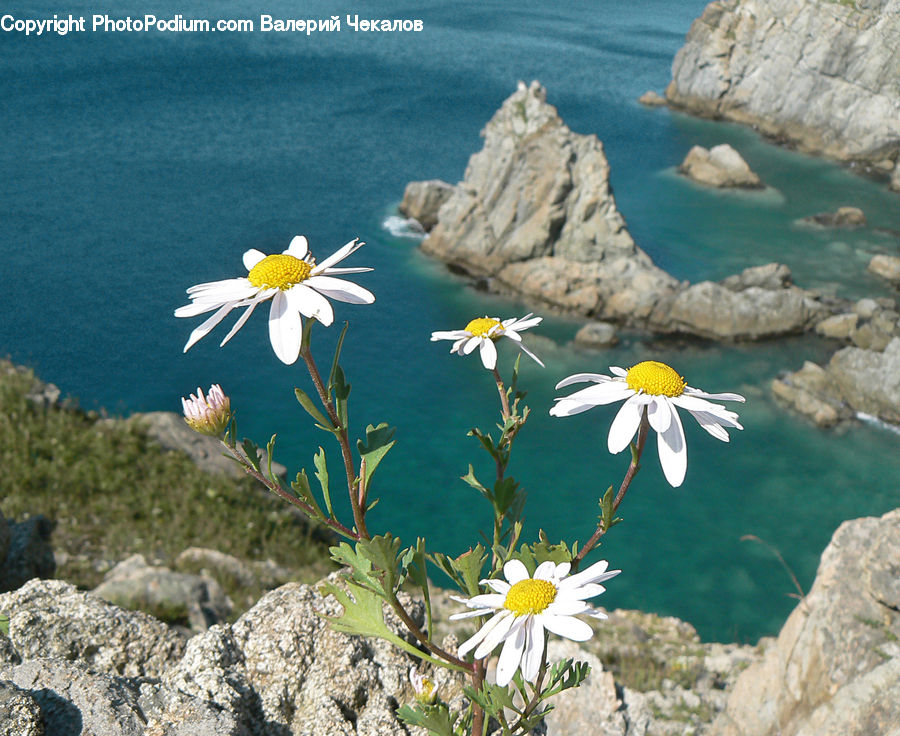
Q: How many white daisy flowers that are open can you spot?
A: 4